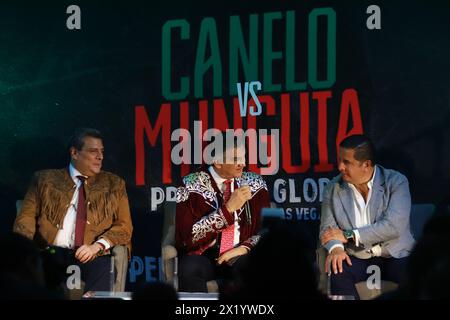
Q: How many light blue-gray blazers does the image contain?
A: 1